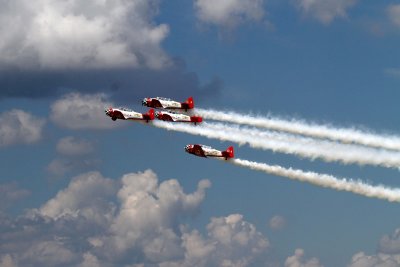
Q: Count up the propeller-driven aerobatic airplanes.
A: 4